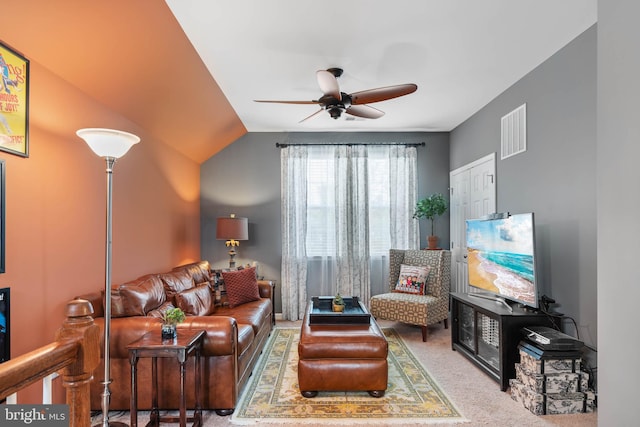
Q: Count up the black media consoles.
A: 1